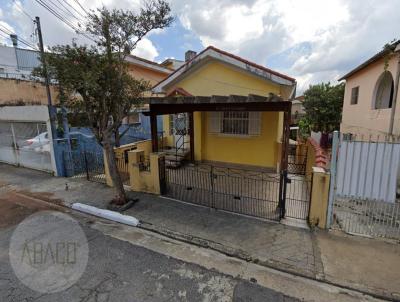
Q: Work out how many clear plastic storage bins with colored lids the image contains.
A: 0